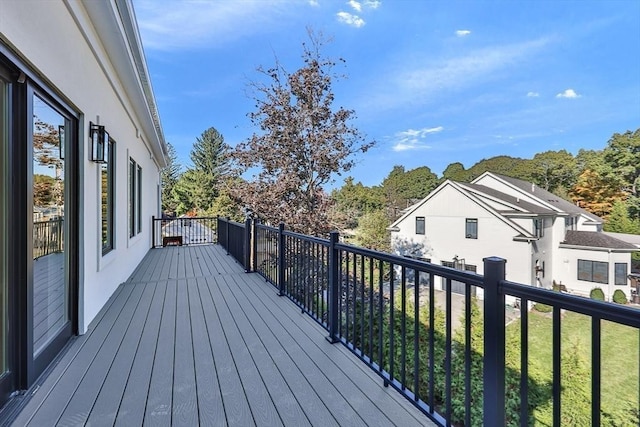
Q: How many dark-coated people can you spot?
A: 0